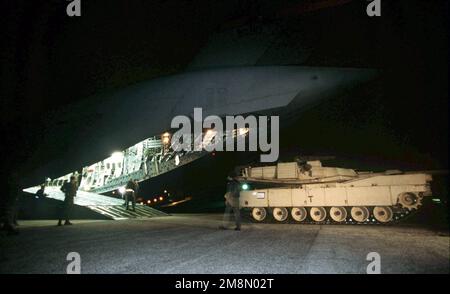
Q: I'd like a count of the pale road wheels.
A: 7